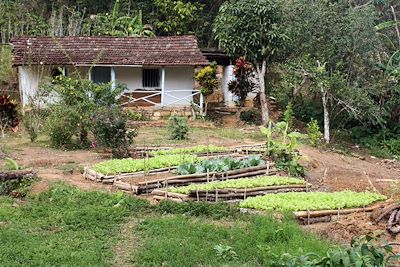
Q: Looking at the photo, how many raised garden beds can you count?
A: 5